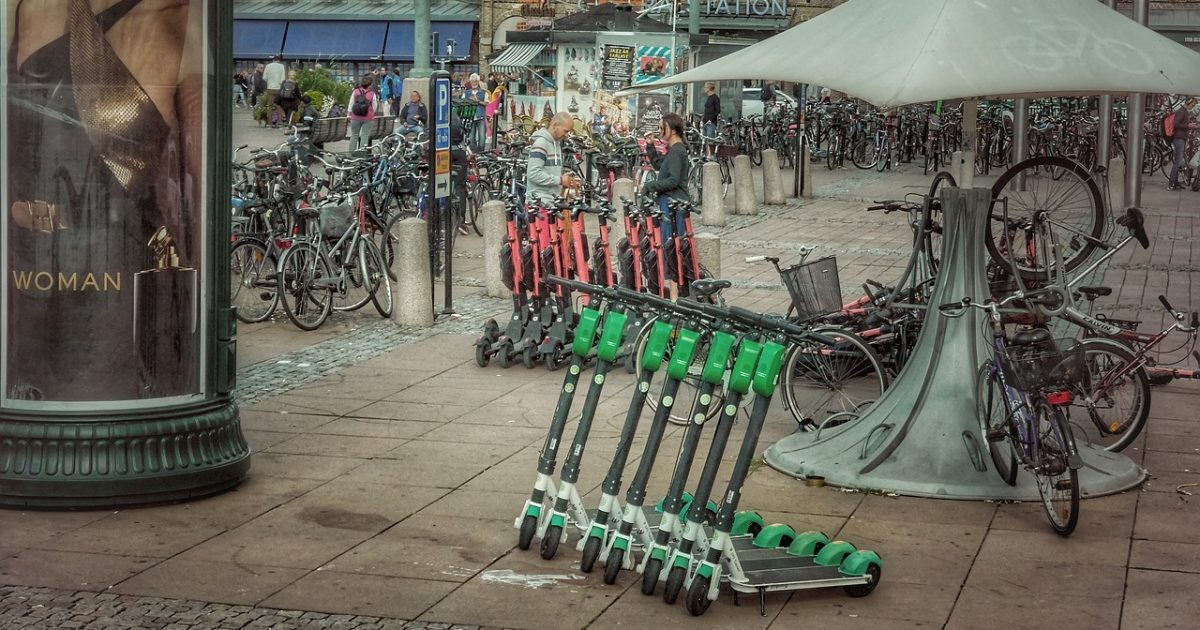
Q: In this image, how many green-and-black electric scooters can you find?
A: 7